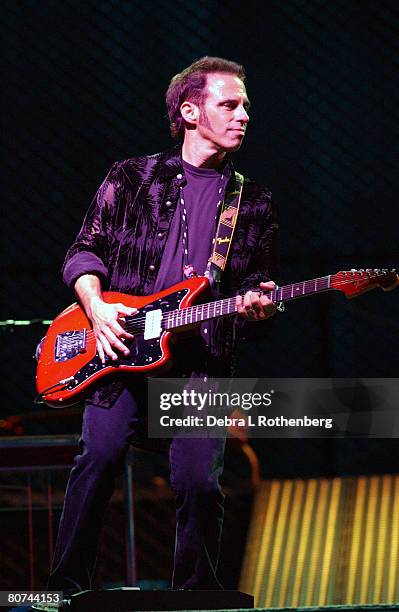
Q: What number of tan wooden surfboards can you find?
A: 0